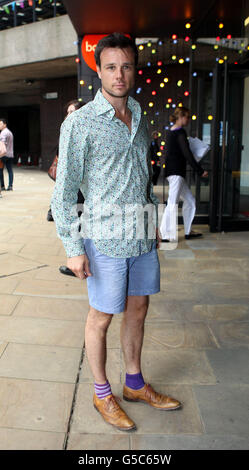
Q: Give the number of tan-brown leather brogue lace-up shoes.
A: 2